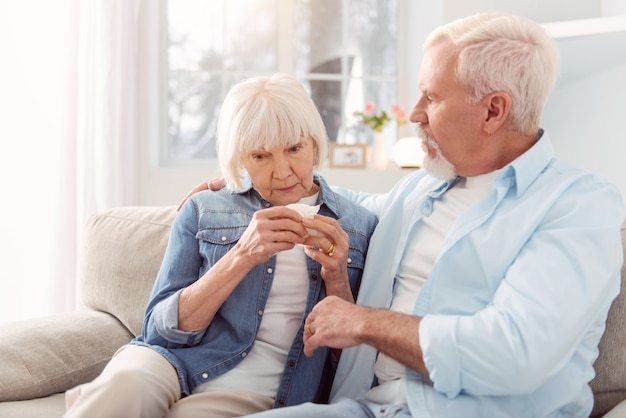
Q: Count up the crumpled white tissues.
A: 1